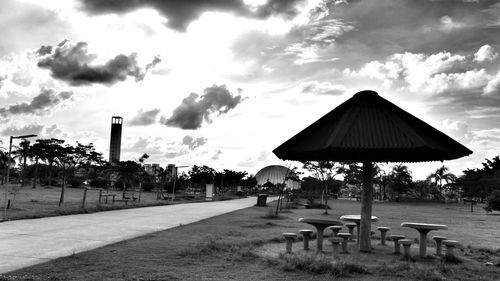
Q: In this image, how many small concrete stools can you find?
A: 11